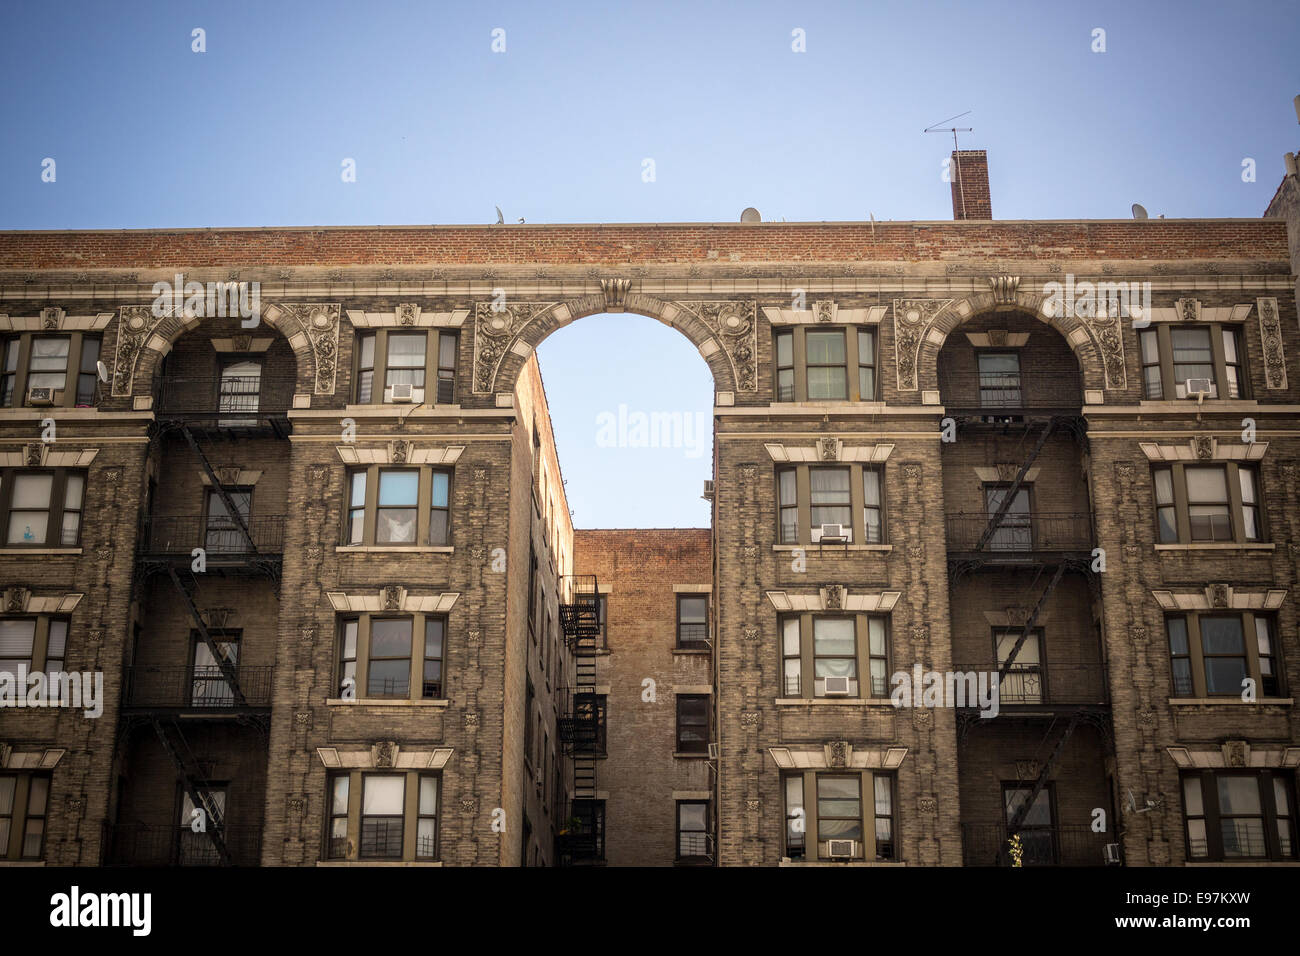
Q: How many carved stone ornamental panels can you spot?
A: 7